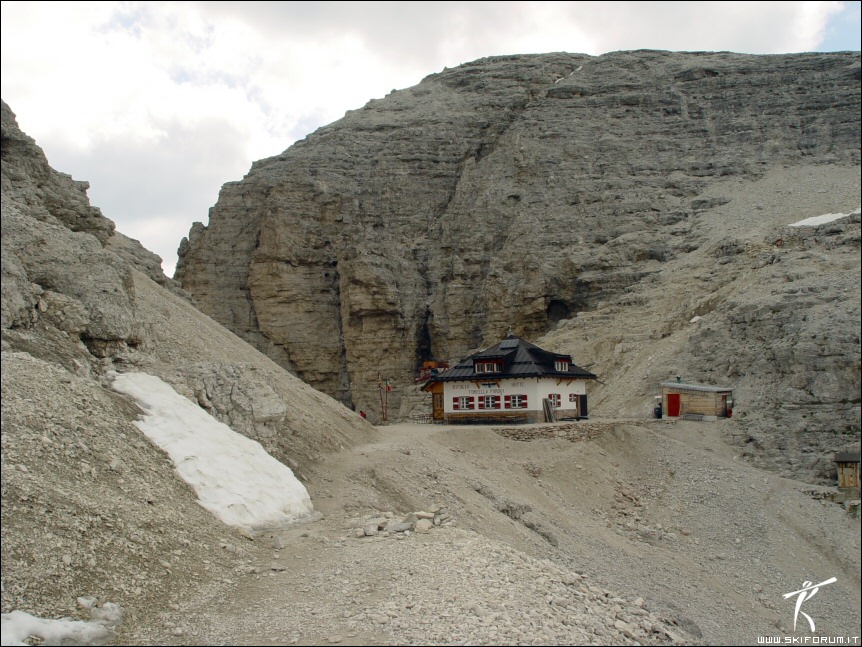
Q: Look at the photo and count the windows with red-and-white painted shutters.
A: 5